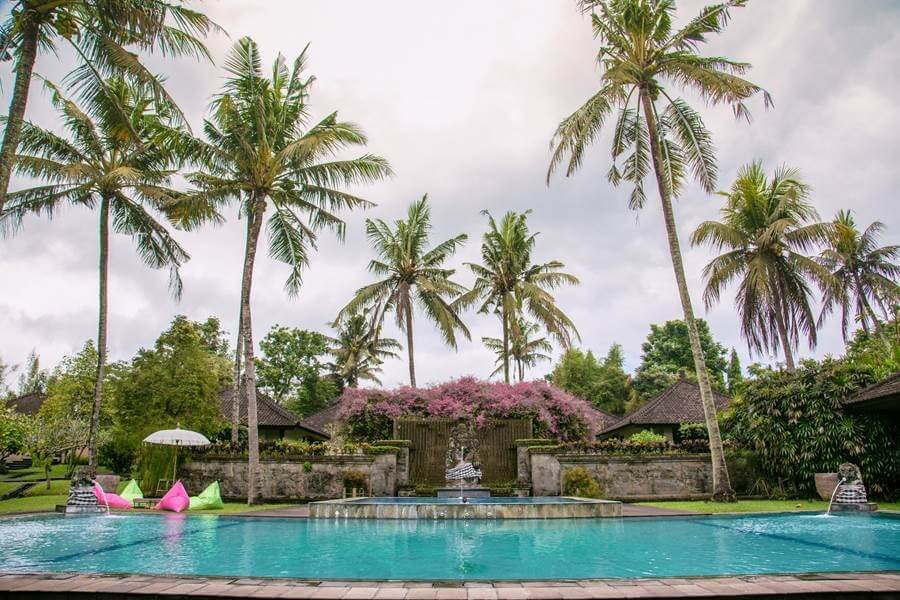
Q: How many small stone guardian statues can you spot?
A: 2